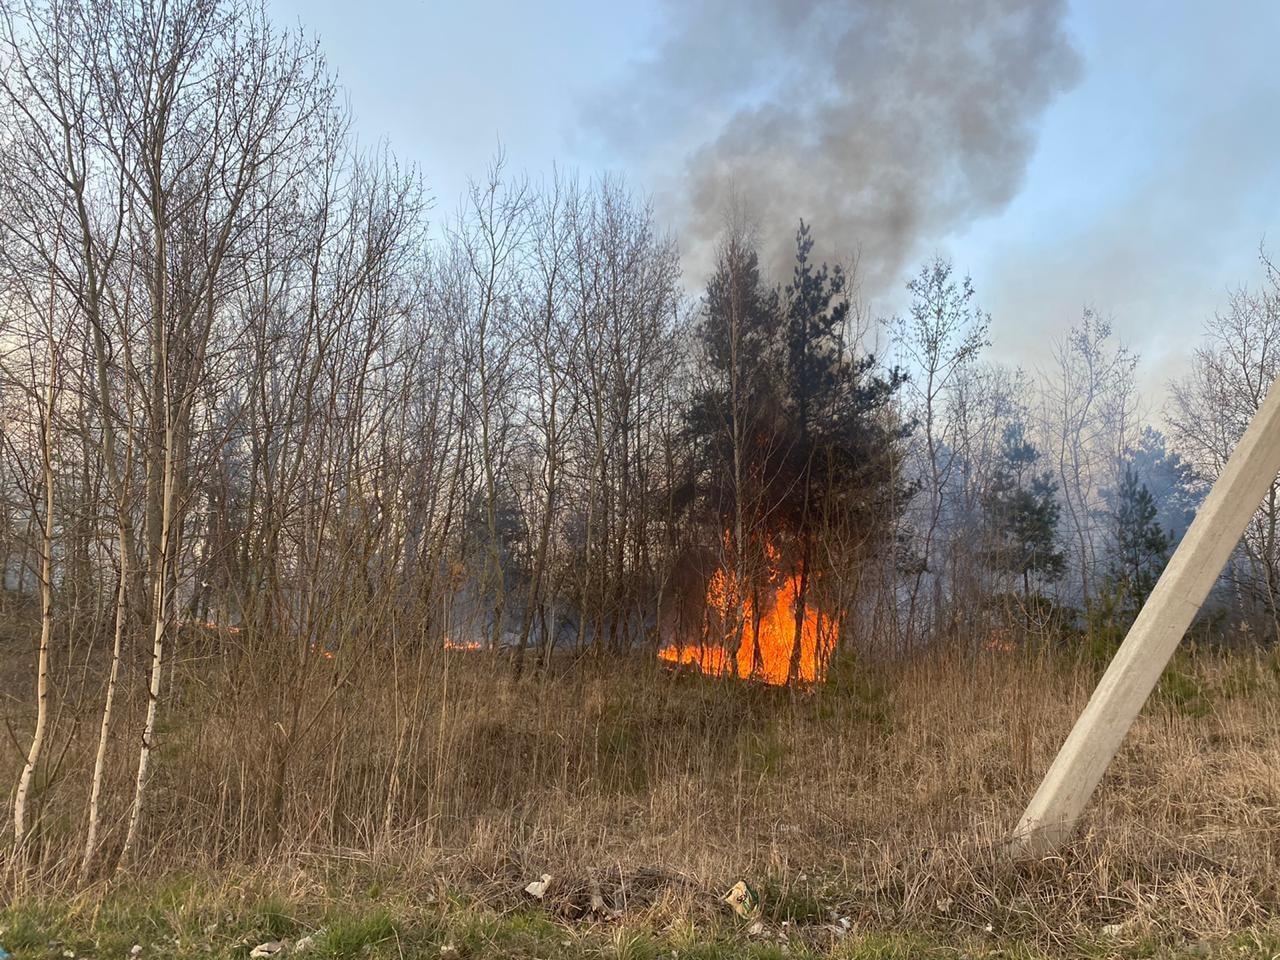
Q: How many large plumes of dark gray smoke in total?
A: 1